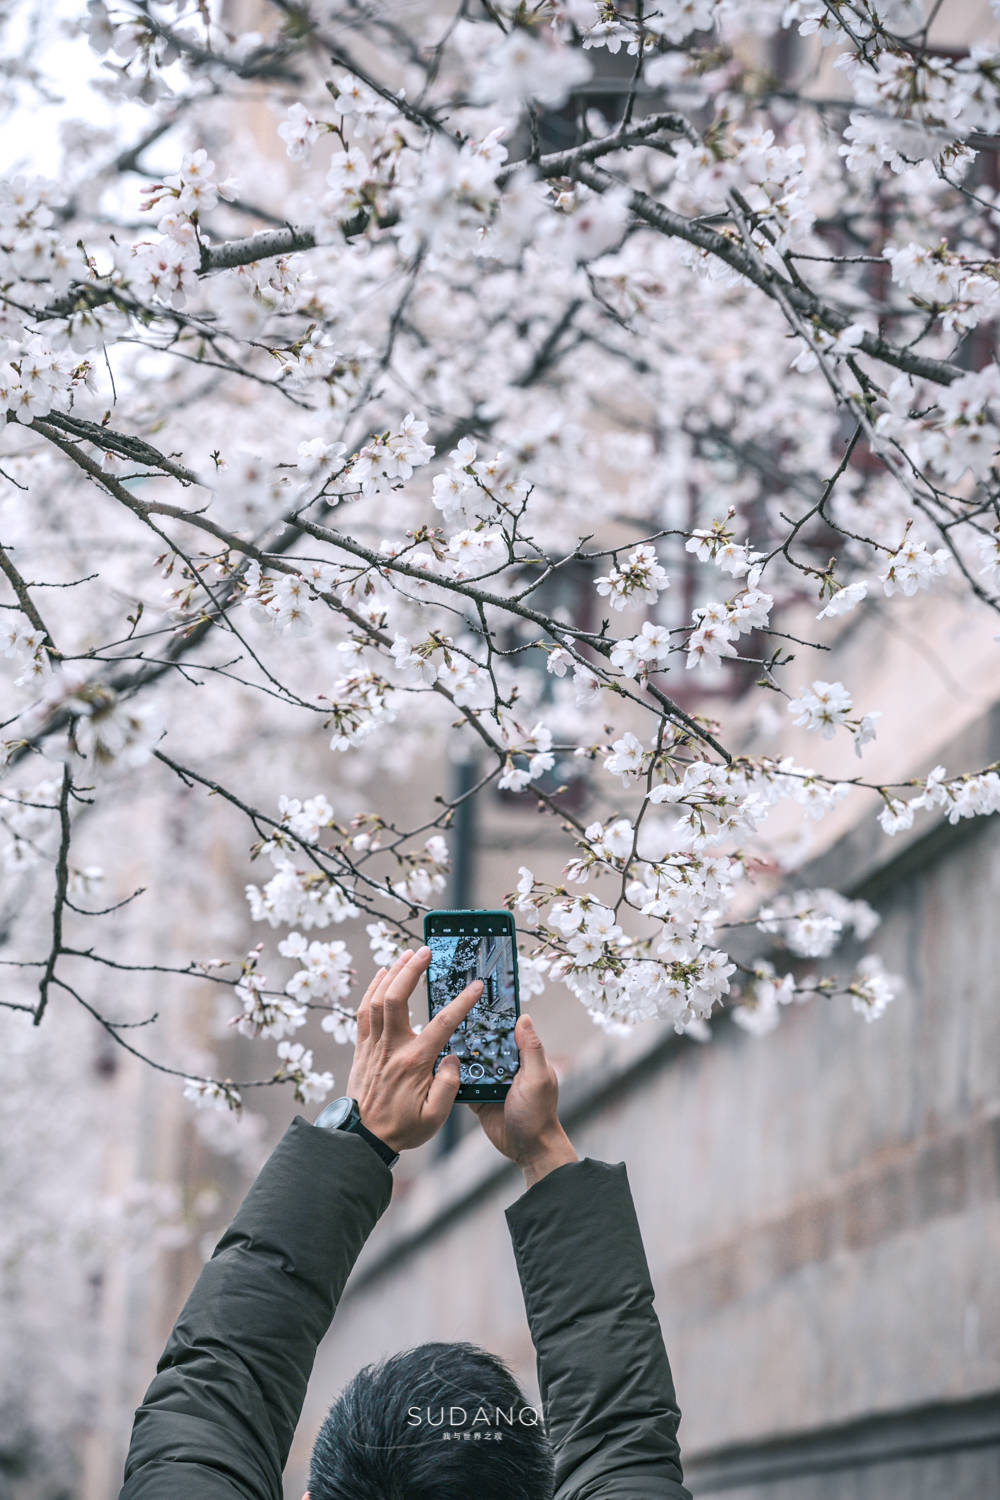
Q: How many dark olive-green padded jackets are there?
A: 1